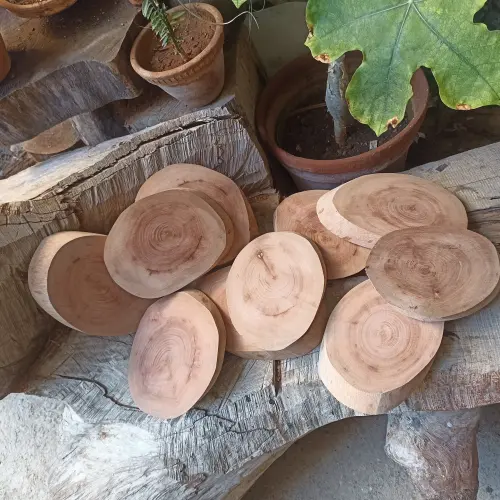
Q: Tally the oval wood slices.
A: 10